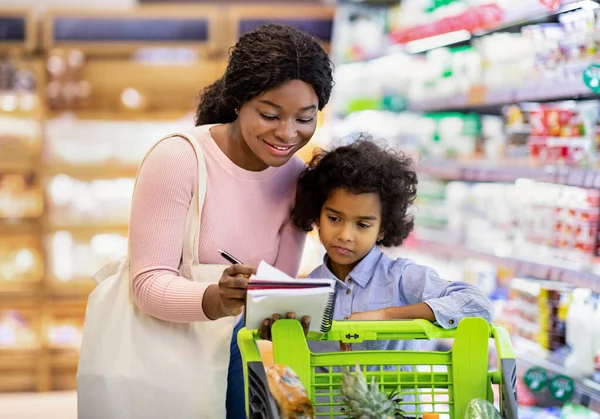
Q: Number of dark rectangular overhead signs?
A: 3